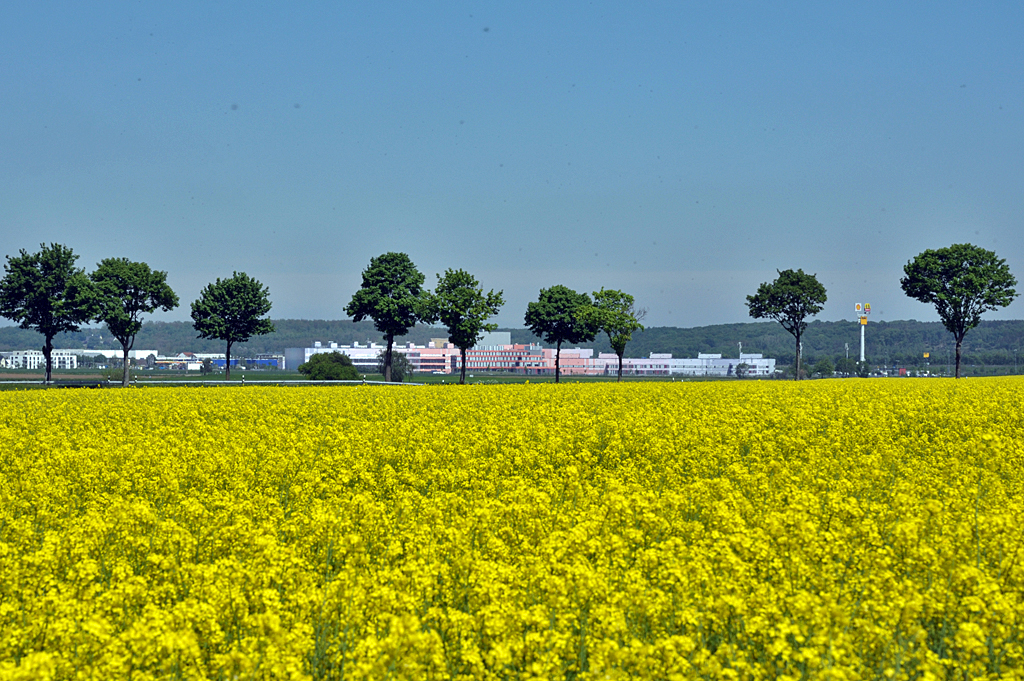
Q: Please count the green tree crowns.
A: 9